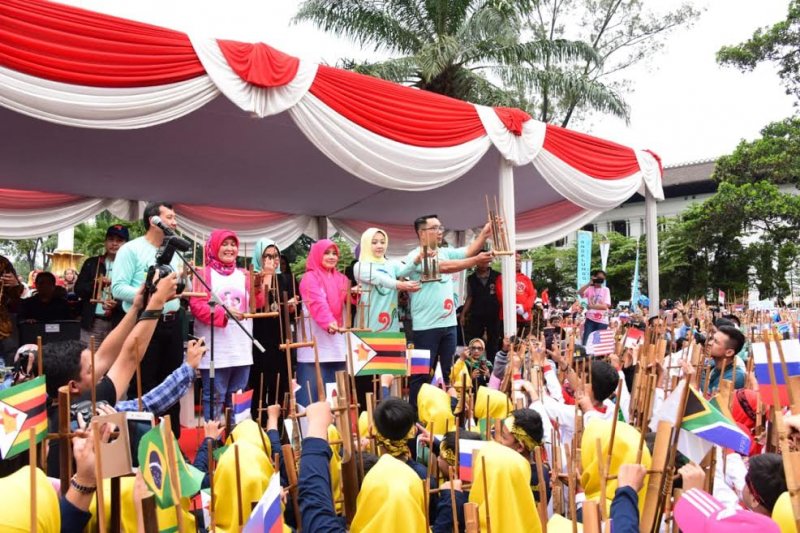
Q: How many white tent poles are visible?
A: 2